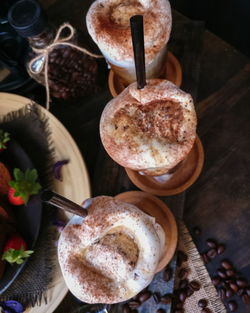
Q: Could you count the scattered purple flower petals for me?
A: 3